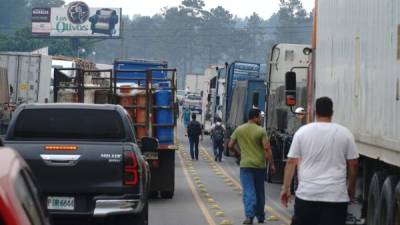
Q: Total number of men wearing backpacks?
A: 2